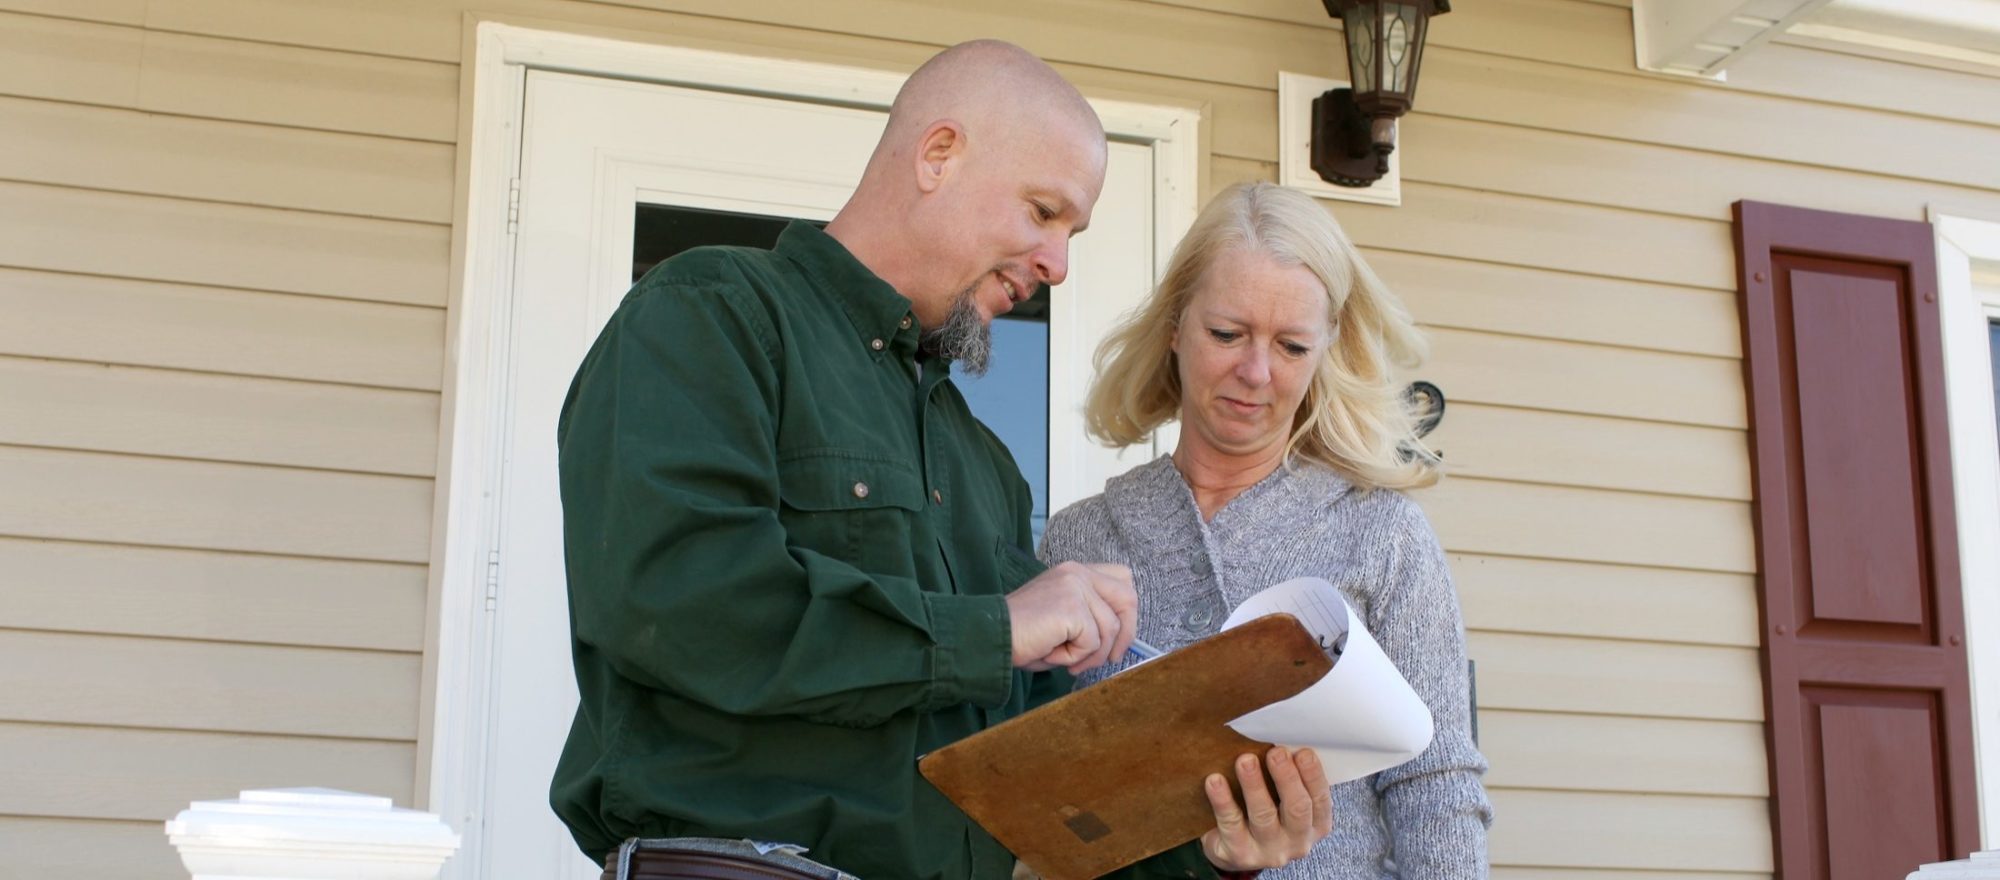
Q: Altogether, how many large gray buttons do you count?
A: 2